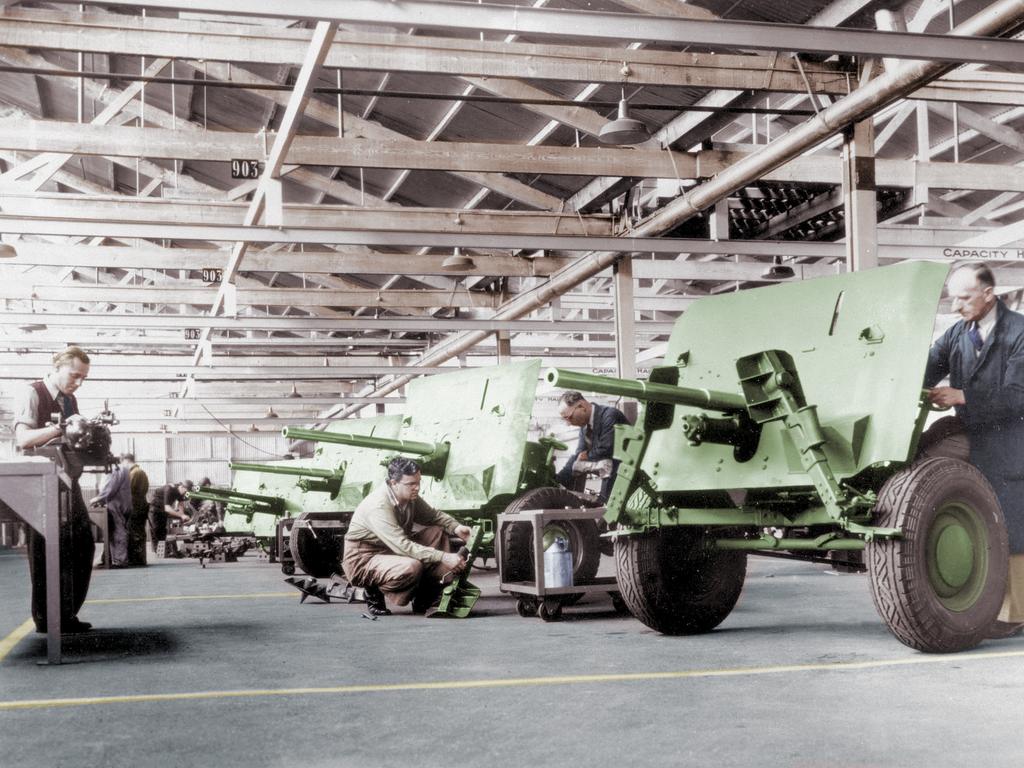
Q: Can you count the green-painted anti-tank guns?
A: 5